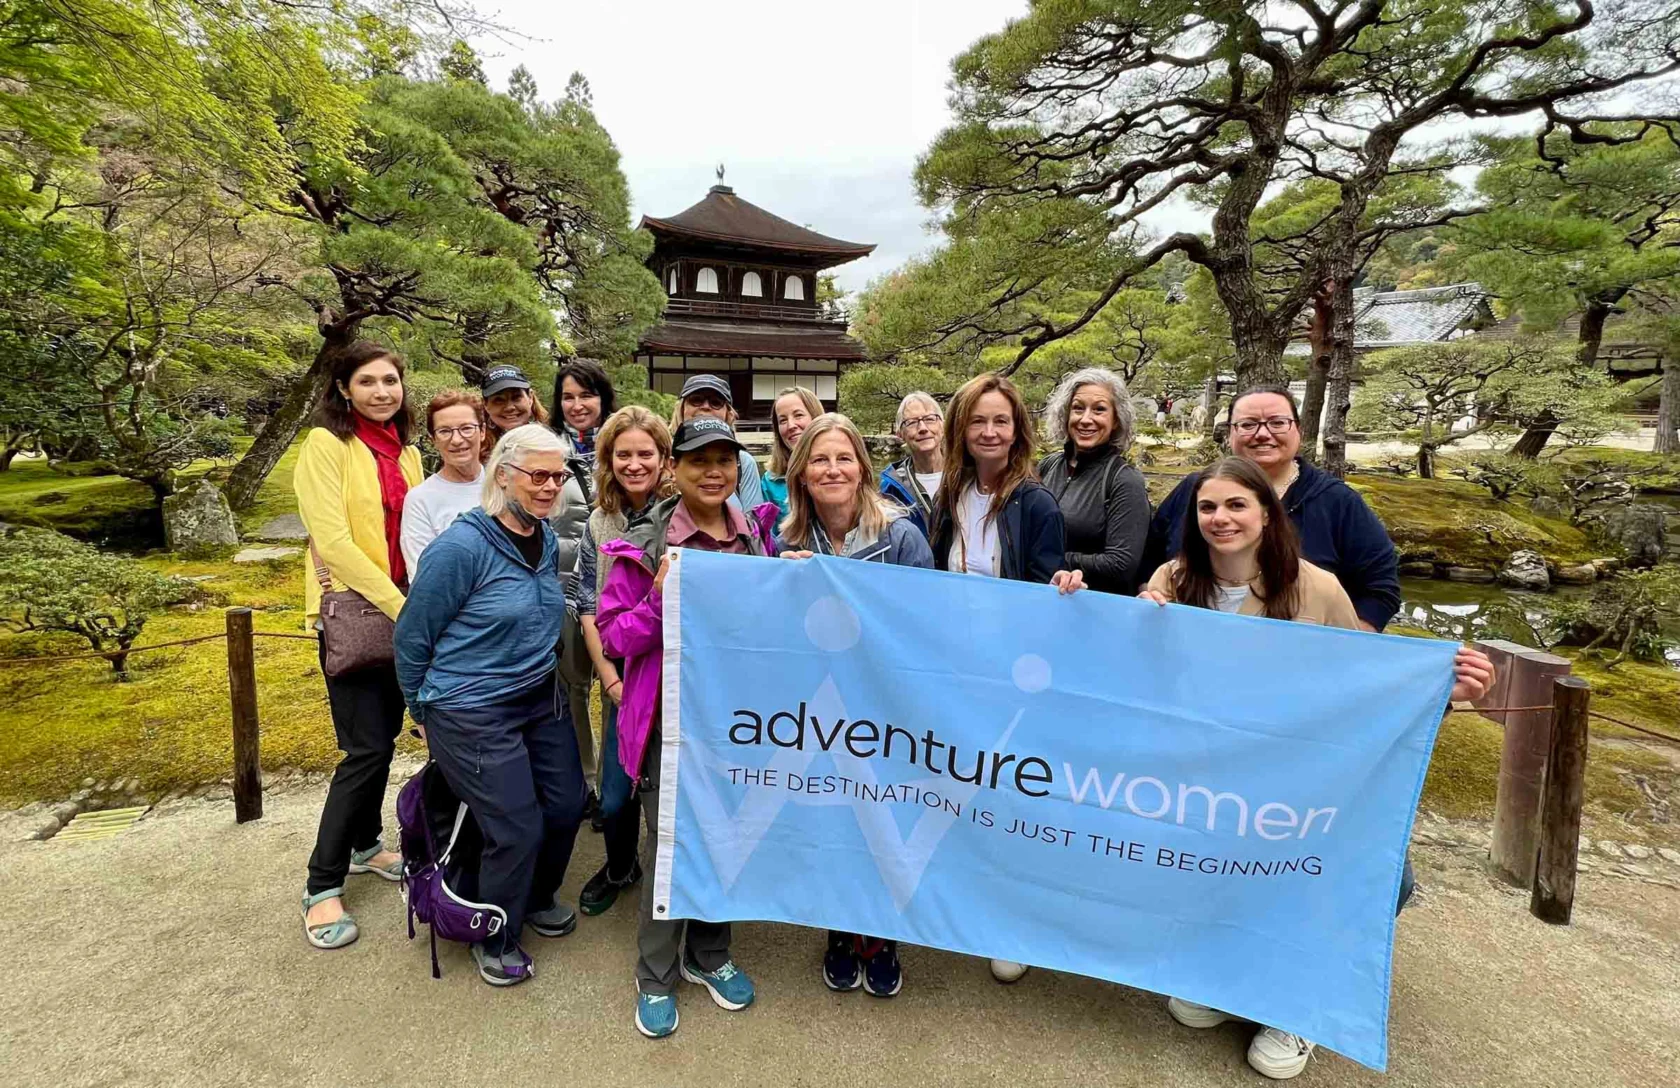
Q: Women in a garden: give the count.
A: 15